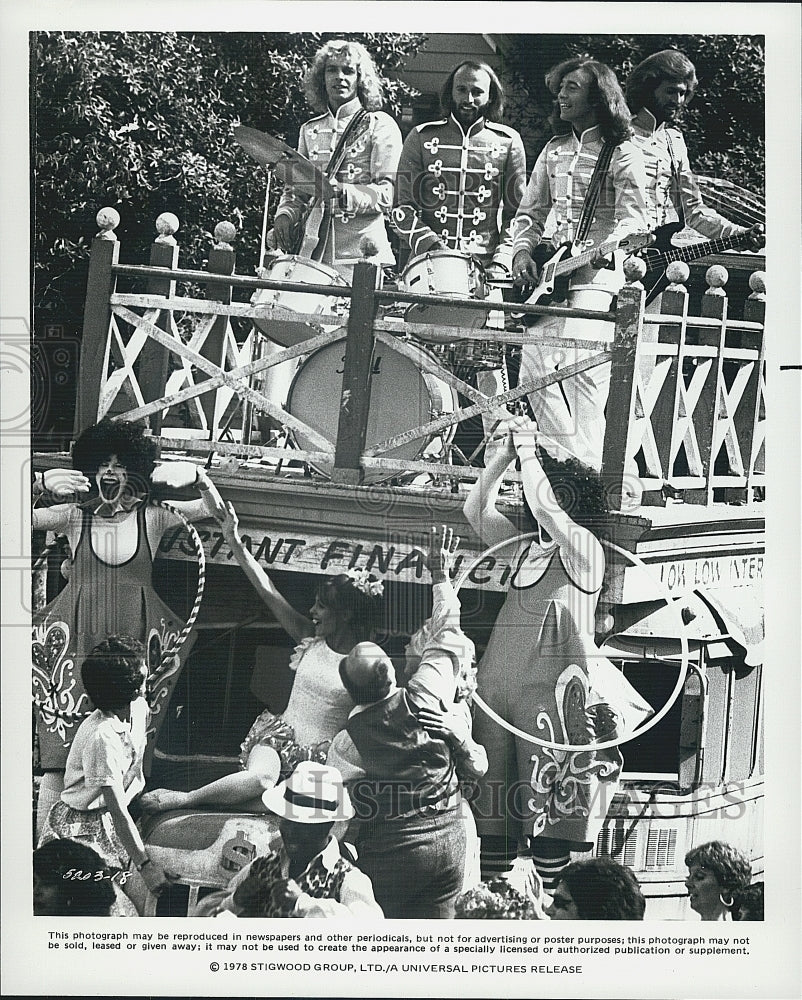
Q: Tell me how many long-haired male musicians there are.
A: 4